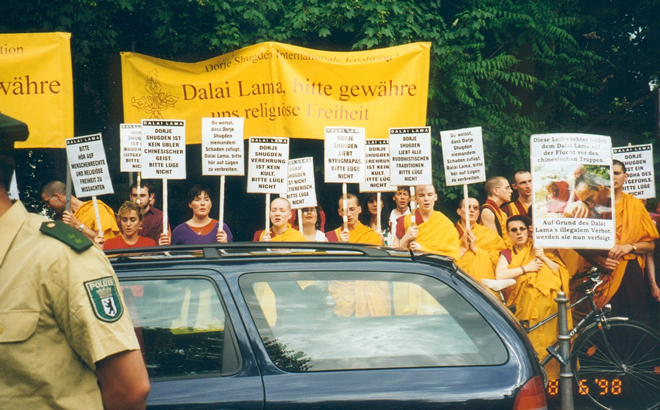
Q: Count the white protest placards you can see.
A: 12